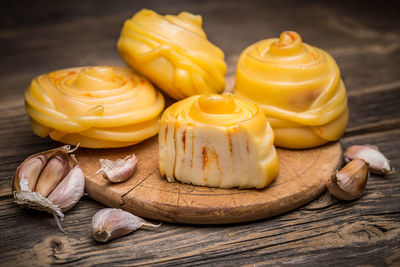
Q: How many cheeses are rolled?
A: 4